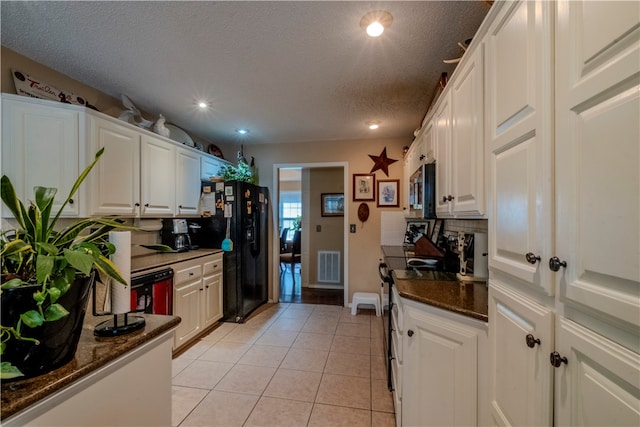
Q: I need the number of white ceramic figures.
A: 2